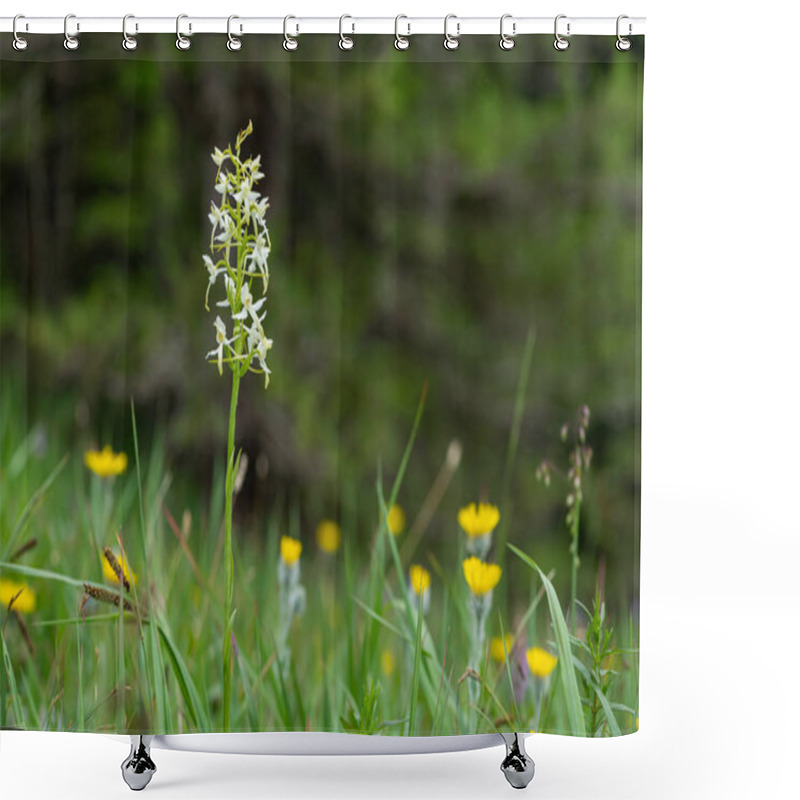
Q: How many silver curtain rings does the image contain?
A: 12